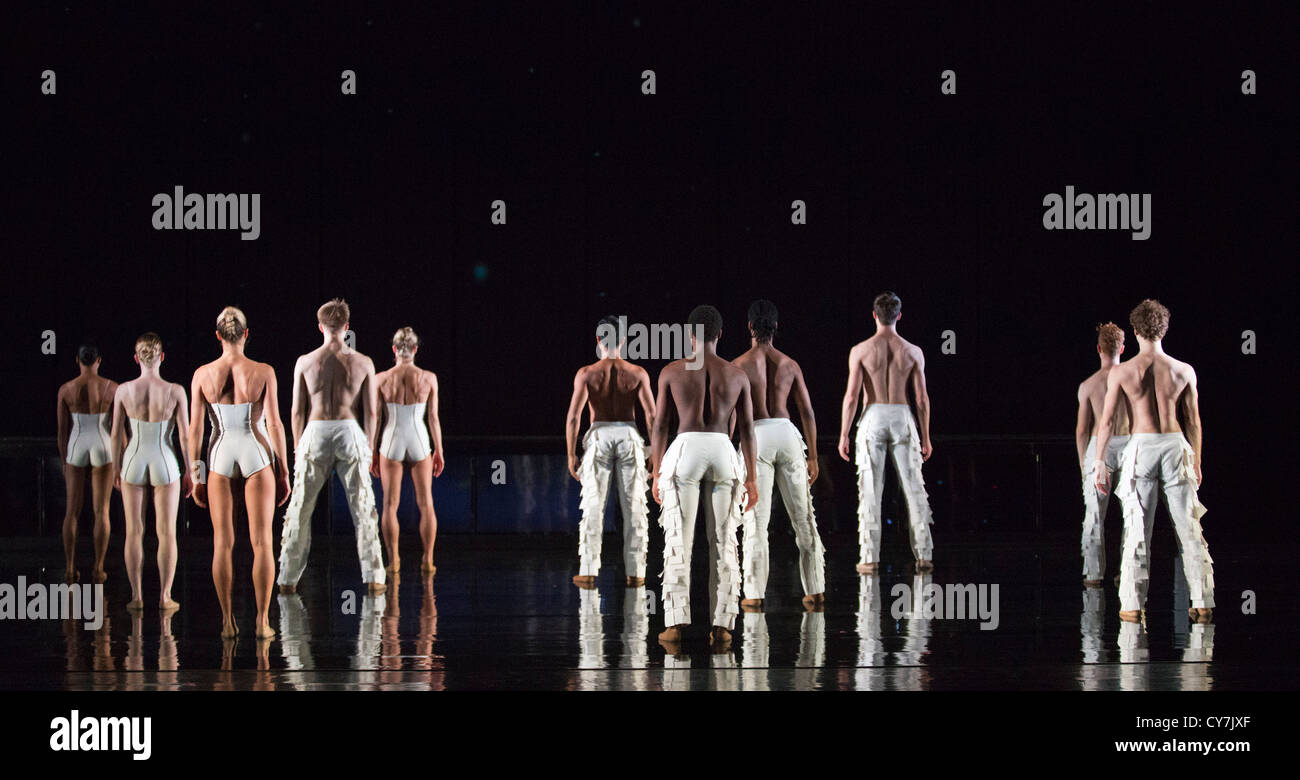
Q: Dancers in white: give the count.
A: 11